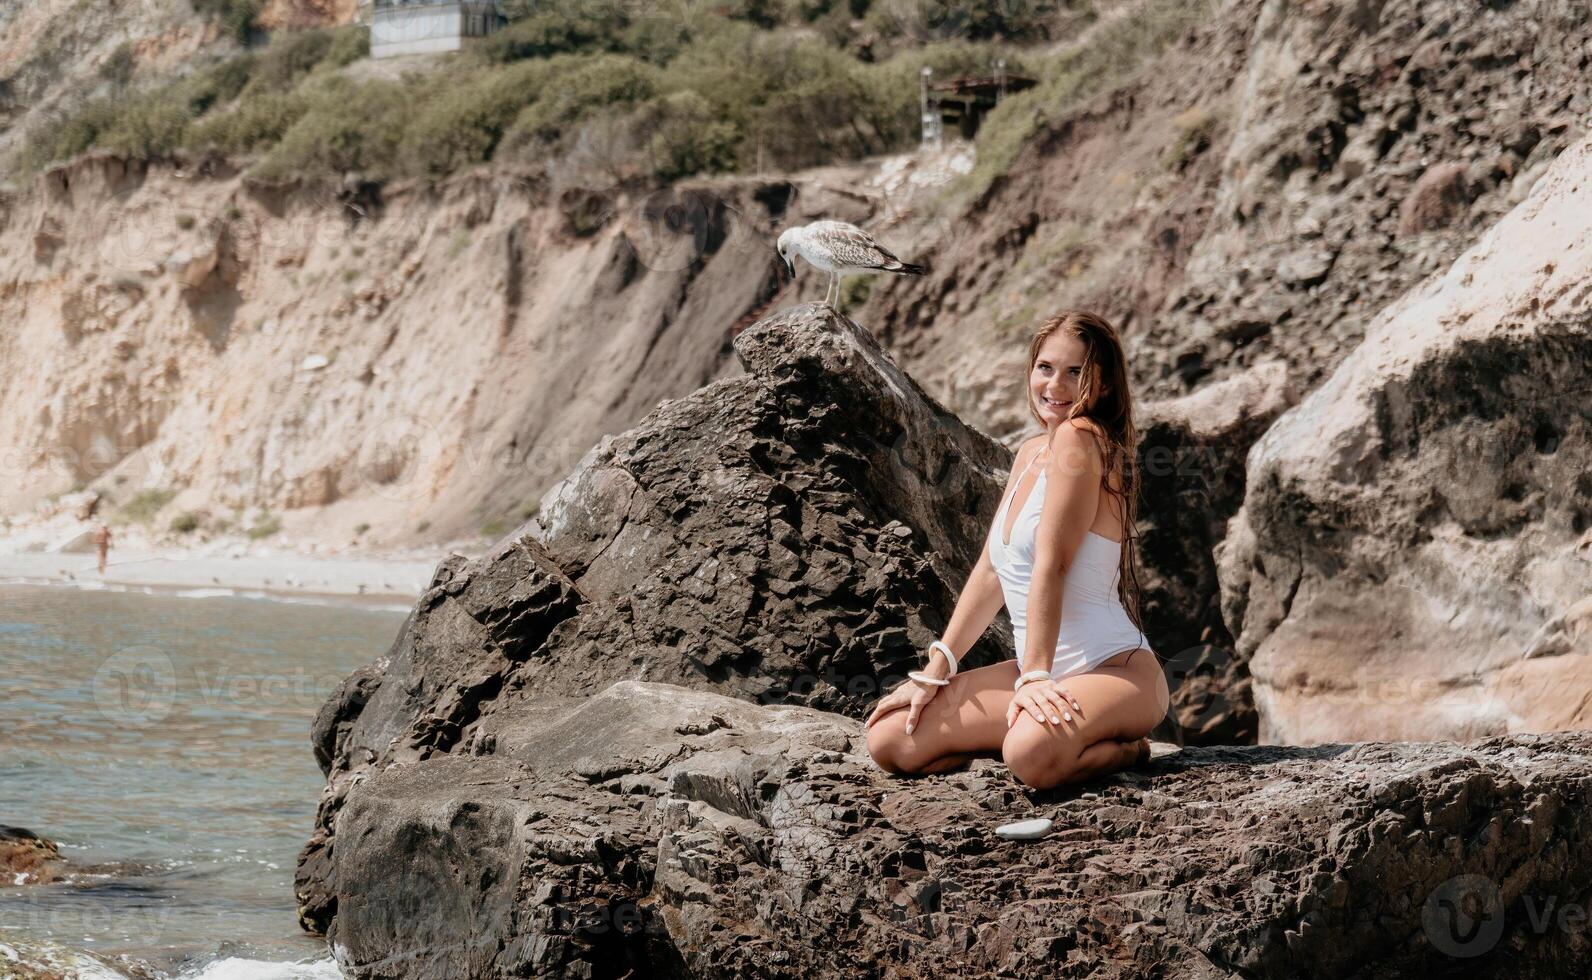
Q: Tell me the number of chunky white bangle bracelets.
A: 3